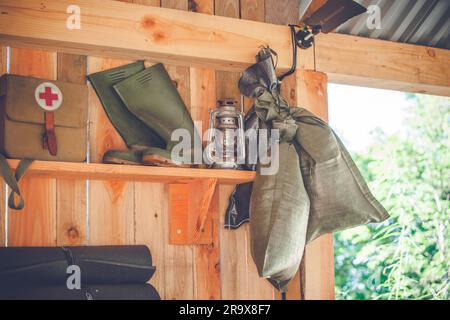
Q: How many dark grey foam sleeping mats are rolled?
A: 2